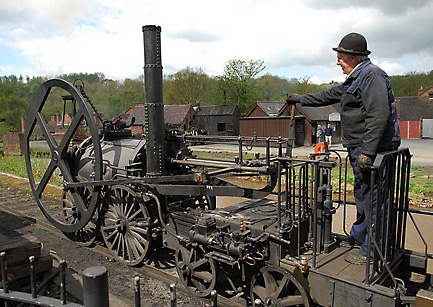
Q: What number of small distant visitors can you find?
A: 2